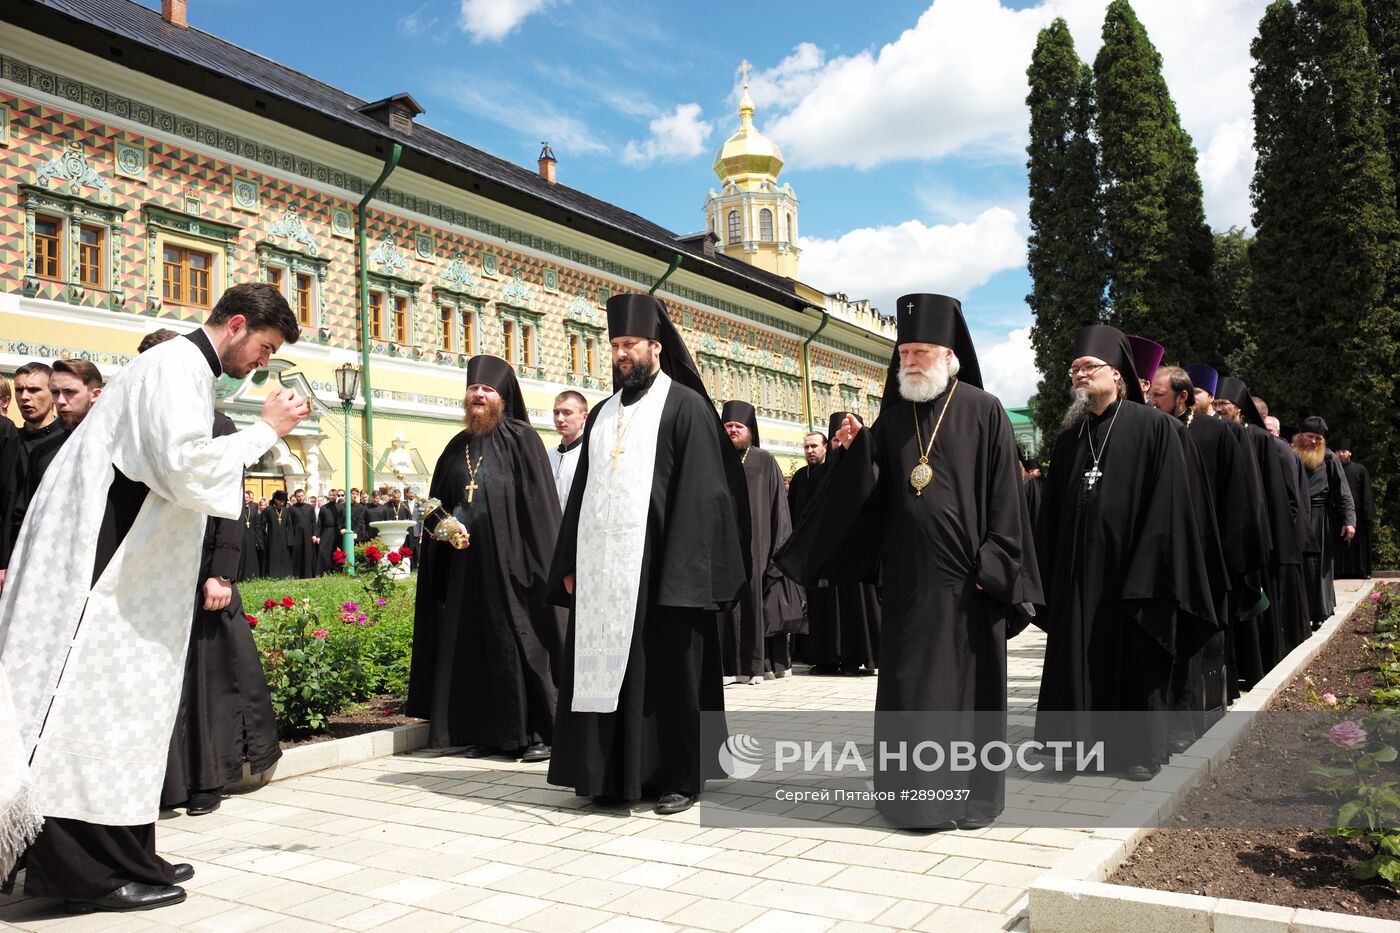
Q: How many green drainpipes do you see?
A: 3